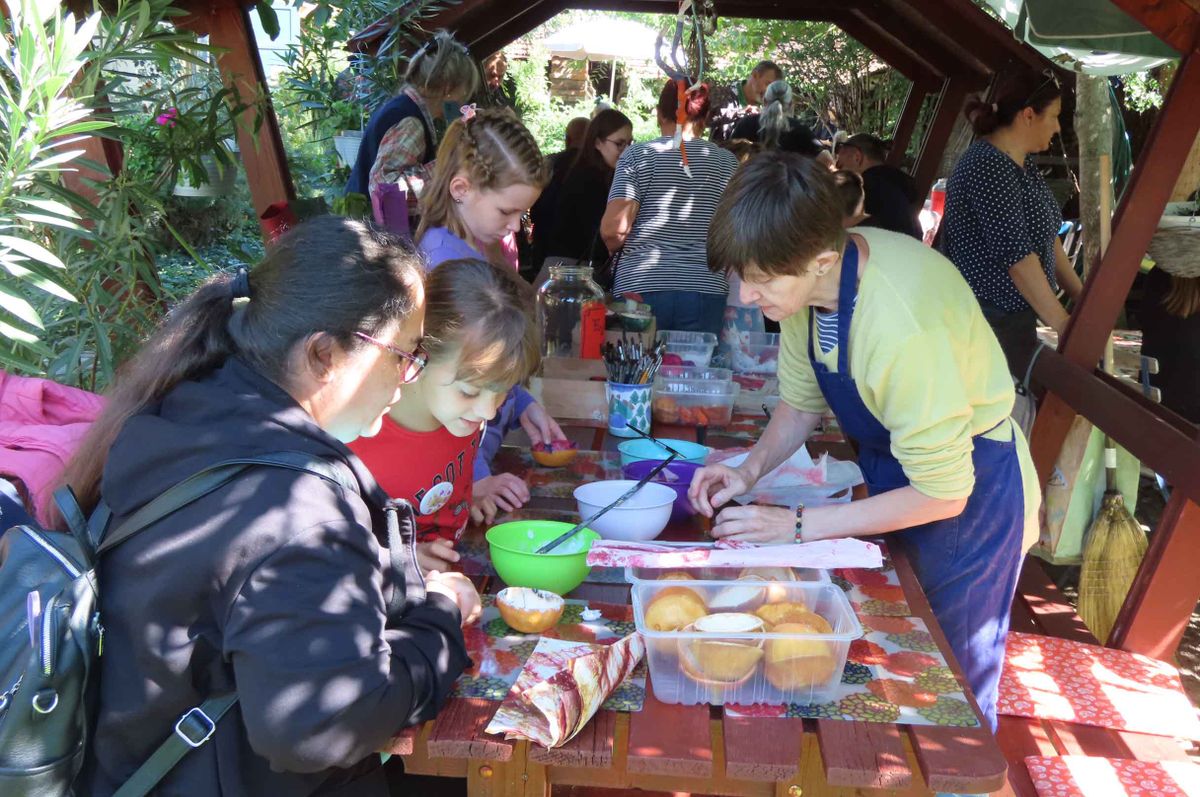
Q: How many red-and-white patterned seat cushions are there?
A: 2